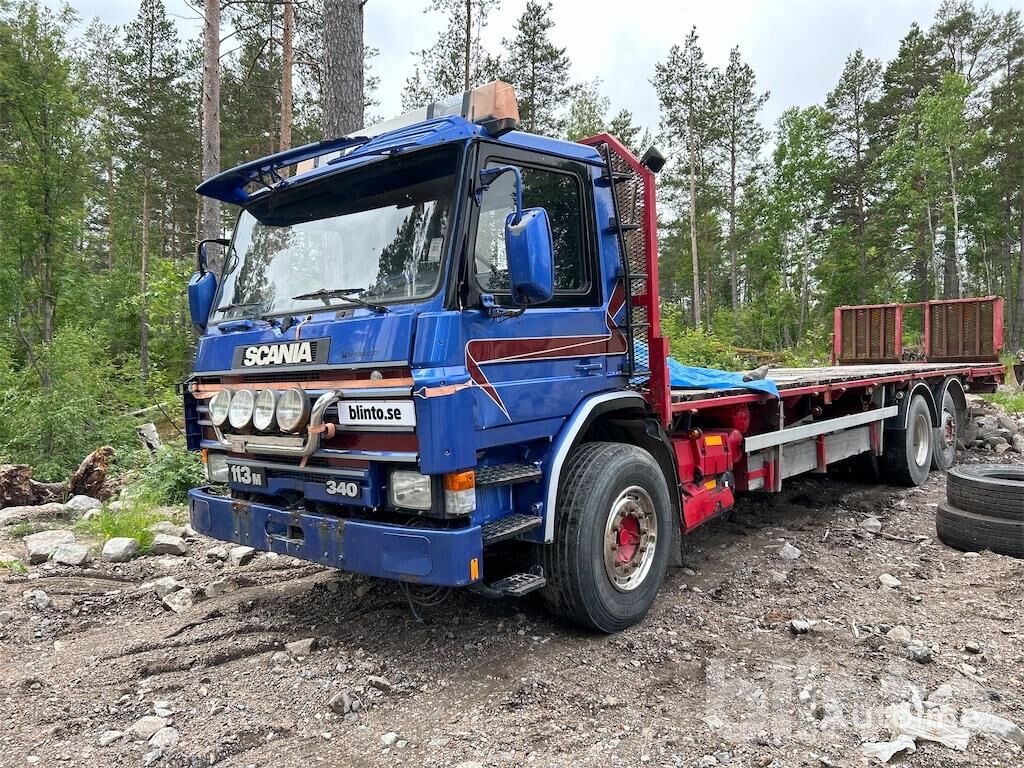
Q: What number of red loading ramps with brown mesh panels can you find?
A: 2